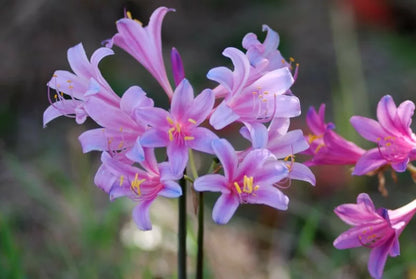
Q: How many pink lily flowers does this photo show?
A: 12